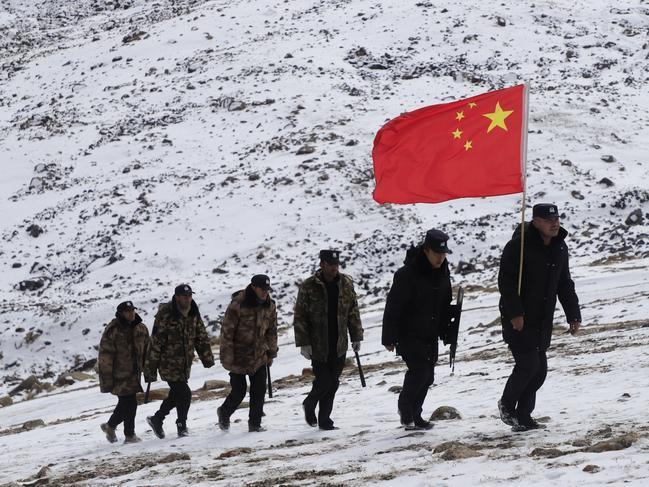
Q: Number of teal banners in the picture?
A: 0